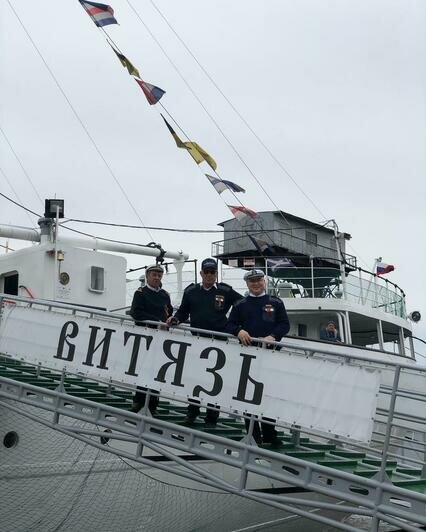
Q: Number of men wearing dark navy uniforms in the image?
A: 3